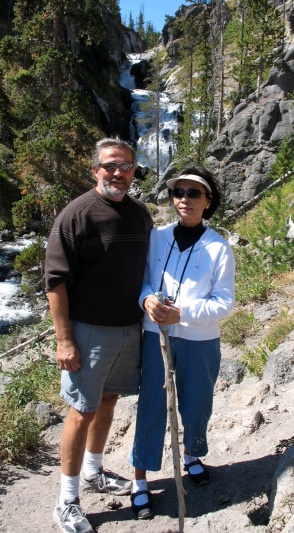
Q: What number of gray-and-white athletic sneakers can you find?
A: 2